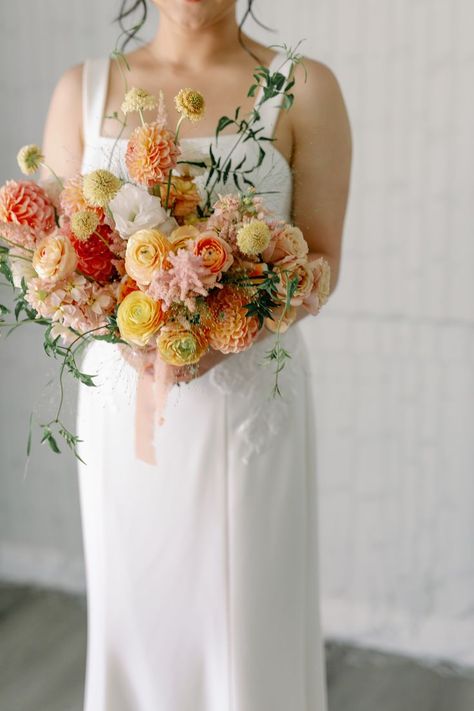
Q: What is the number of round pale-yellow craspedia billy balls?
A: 6